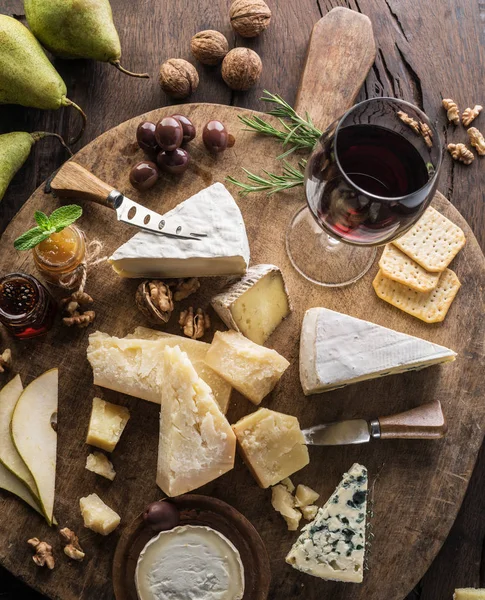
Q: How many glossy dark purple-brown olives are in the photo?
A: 7